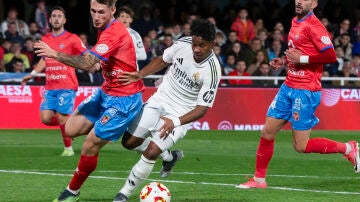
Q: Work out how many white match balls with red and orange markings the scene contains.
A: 1